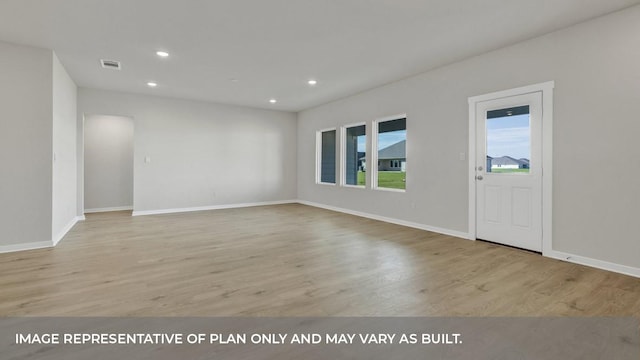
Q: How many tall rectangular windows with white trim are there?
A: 3